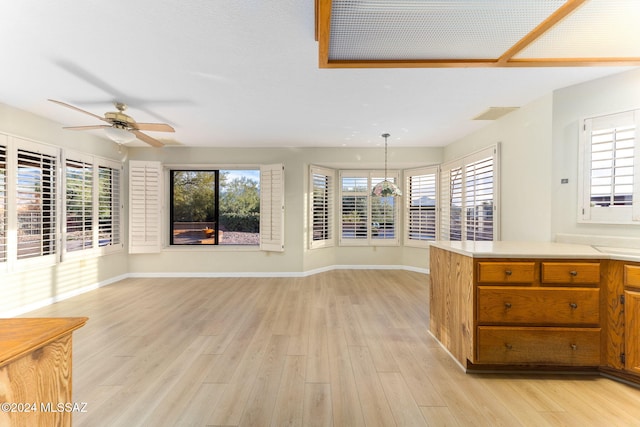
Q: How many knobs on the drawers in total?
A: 6